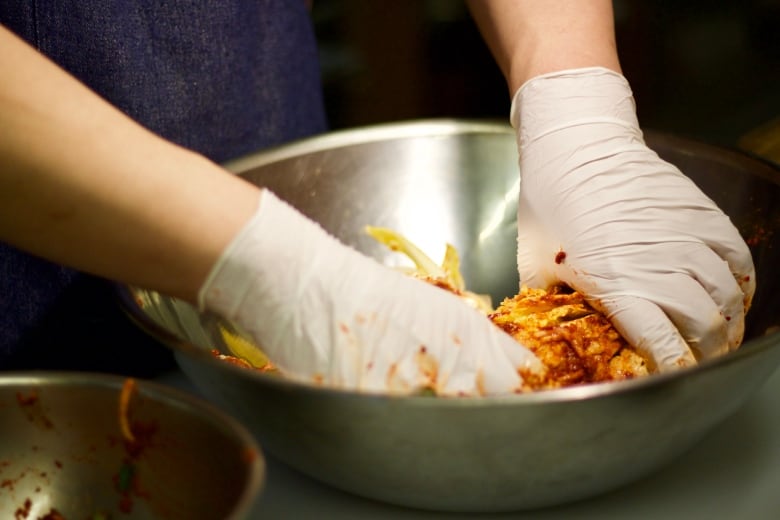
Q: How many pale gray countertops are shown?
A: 1